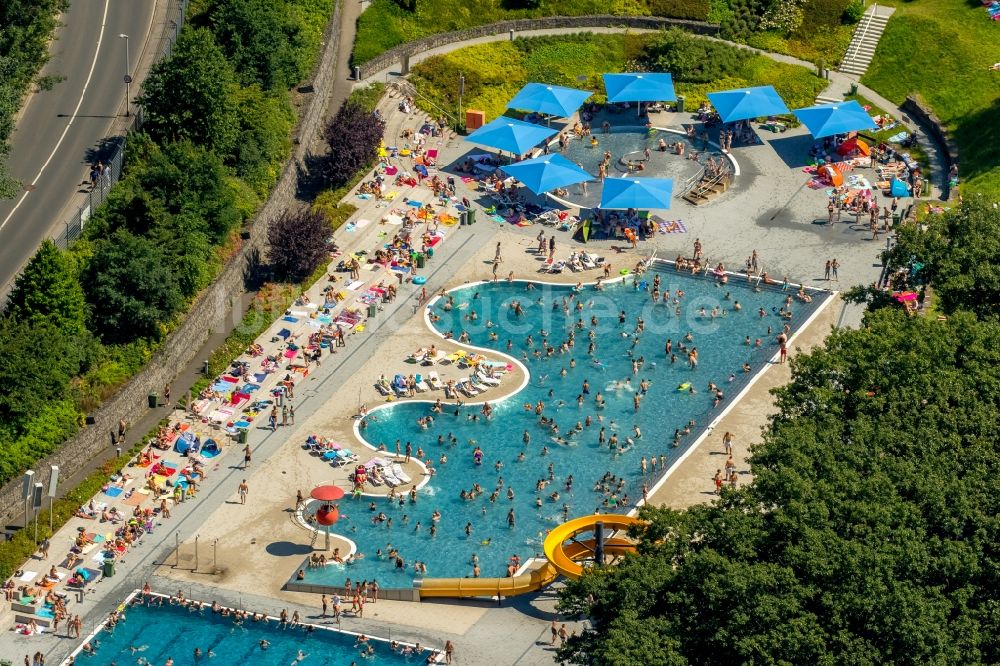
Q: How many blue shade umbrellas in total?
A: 7